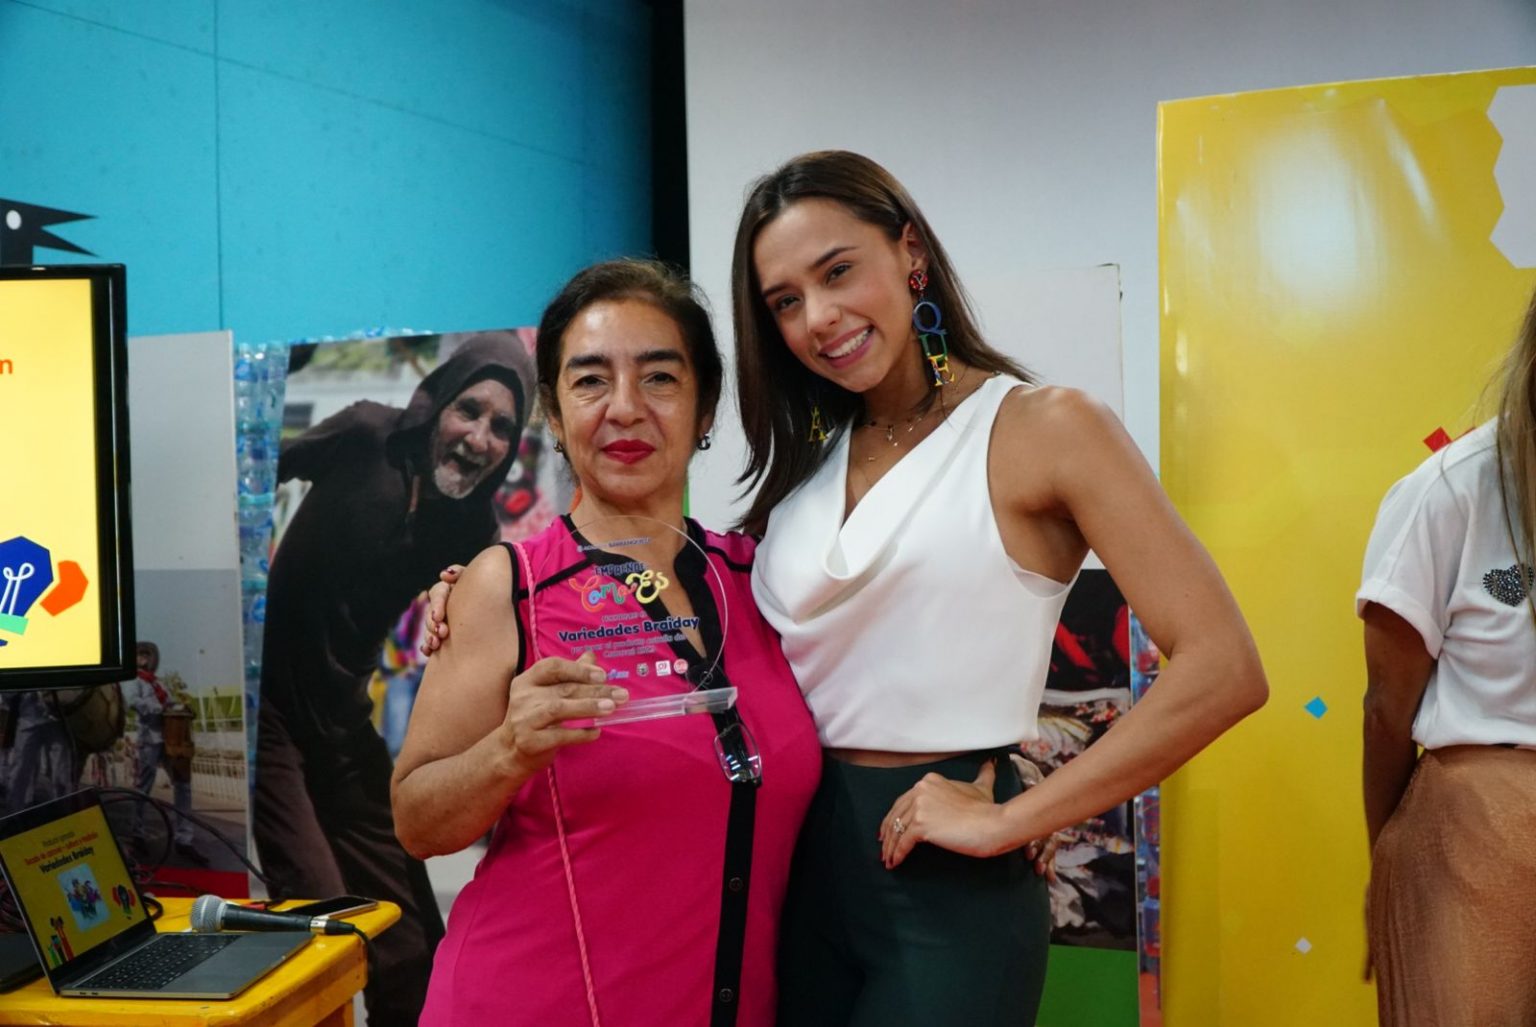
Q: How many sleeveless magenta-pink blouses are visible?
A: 1